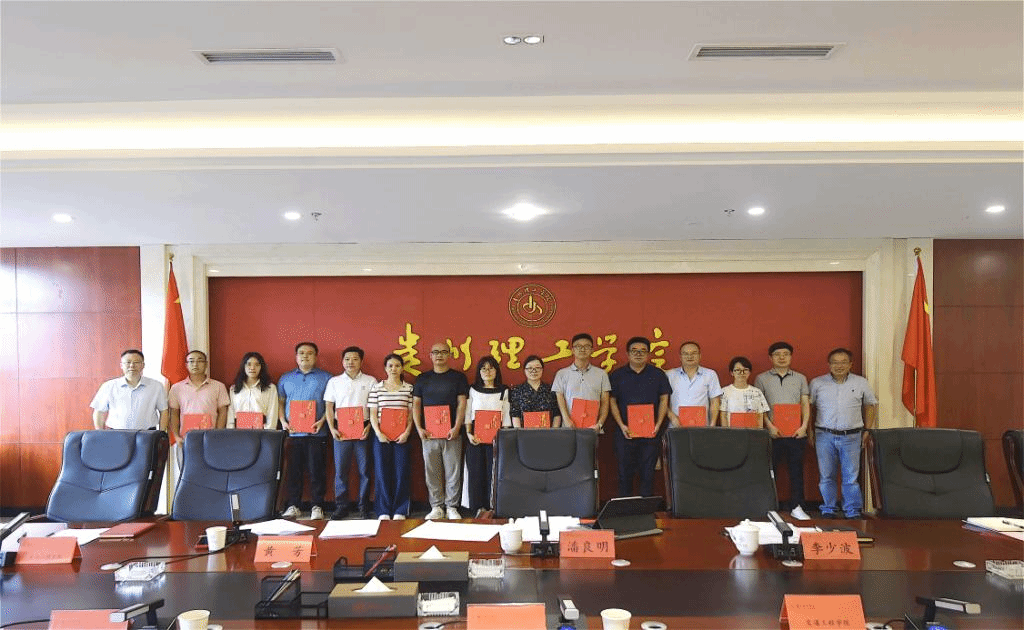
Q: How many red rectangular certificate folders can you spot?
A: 13